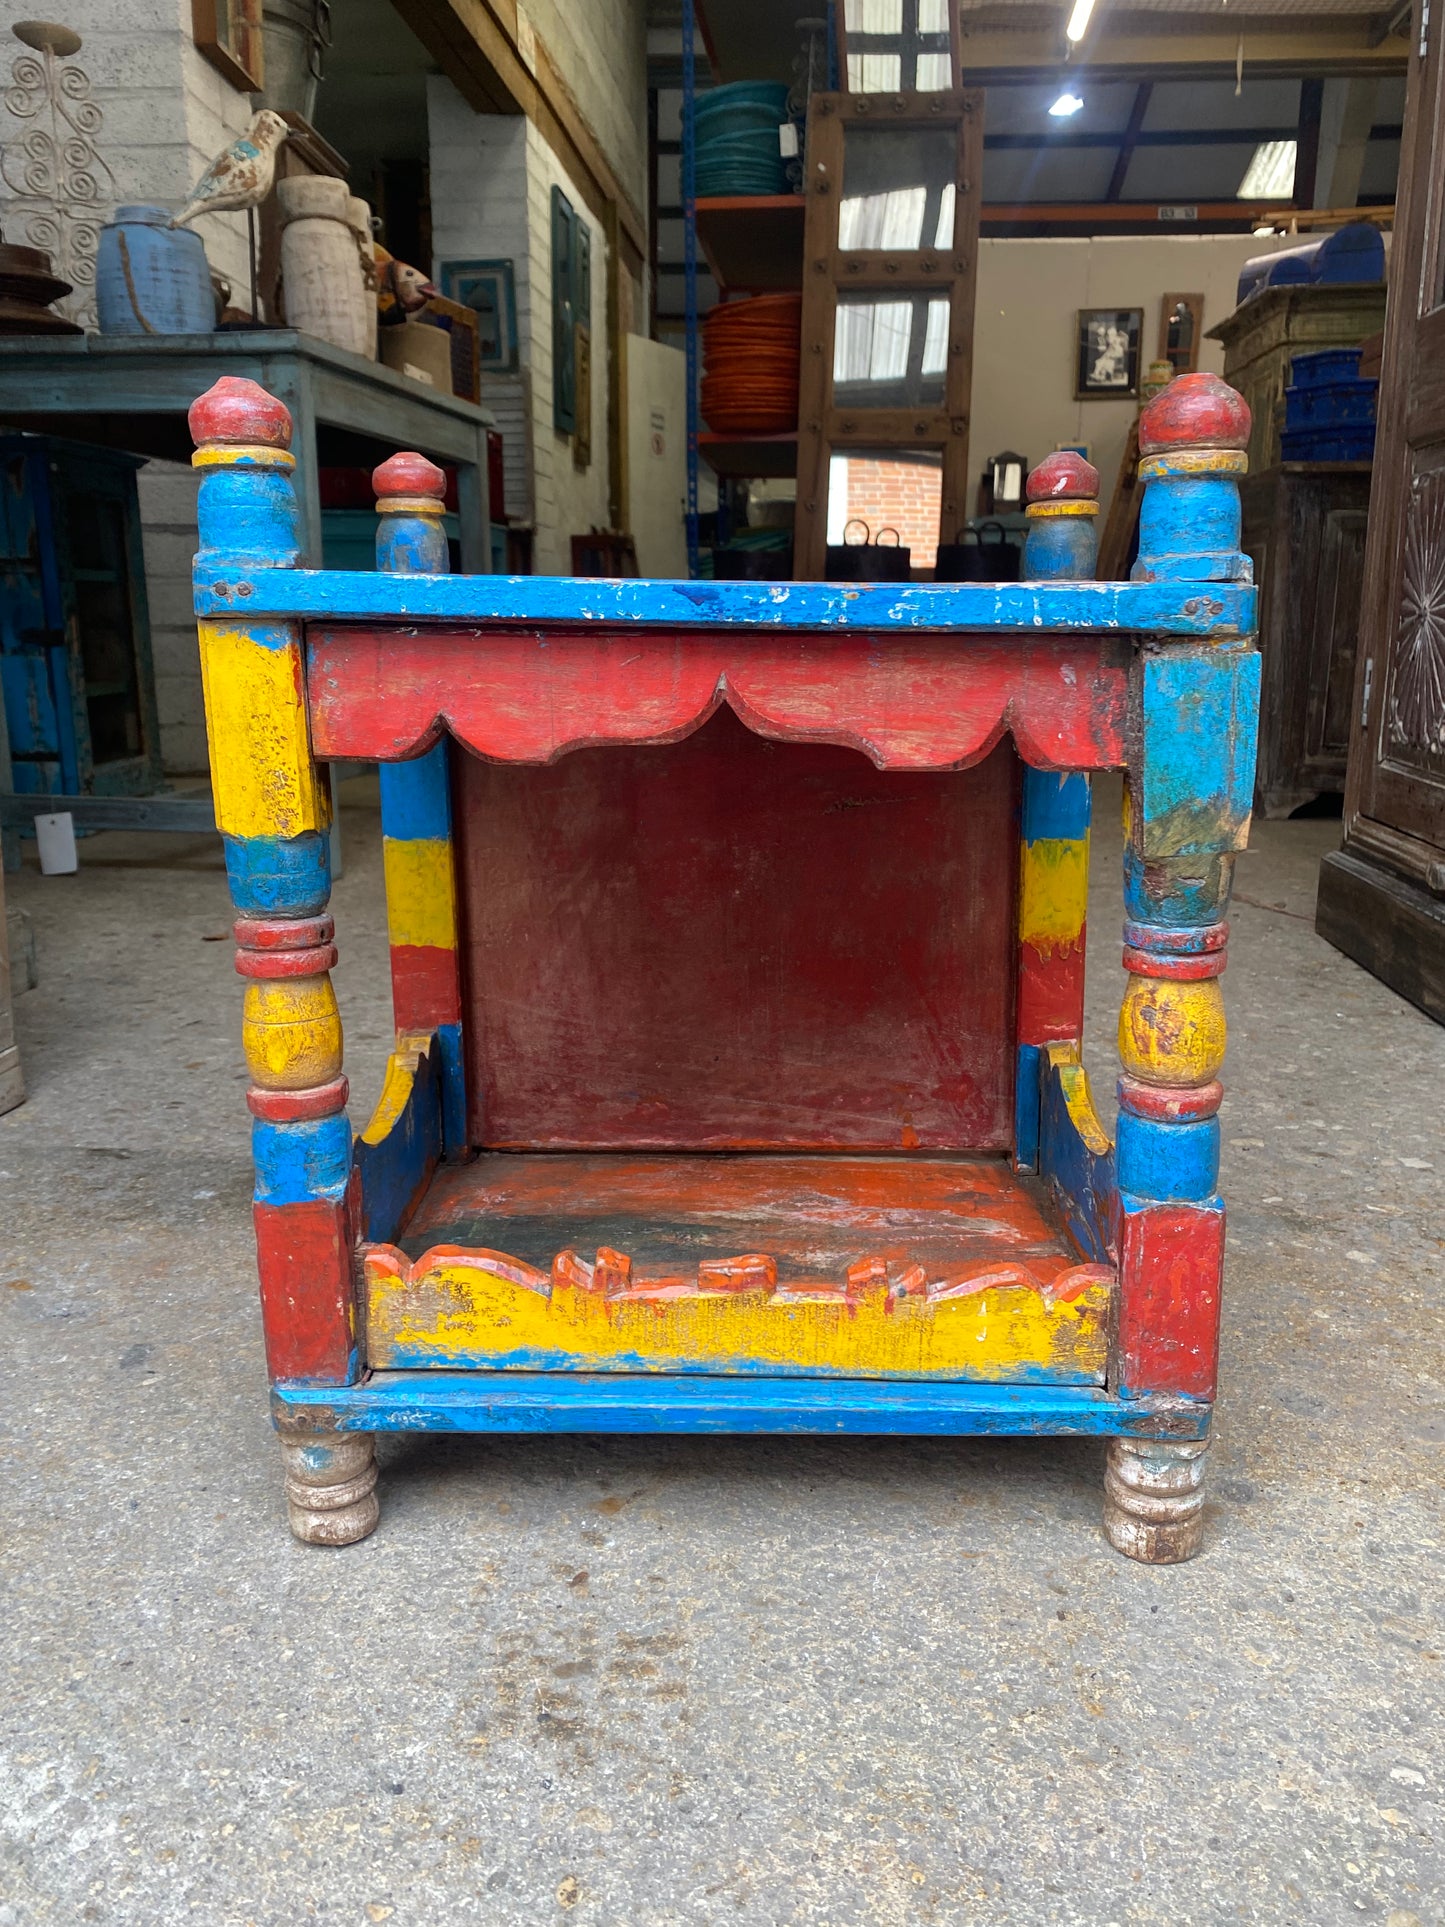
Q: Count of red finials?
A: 4